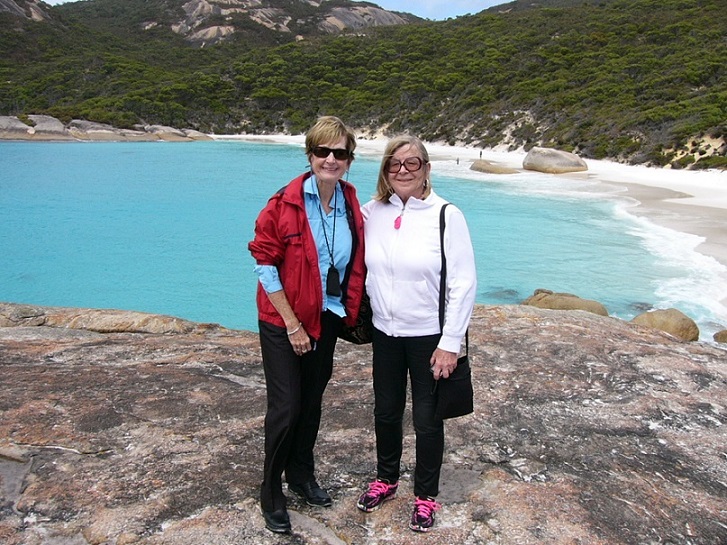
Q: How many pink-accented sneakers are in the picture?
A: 2